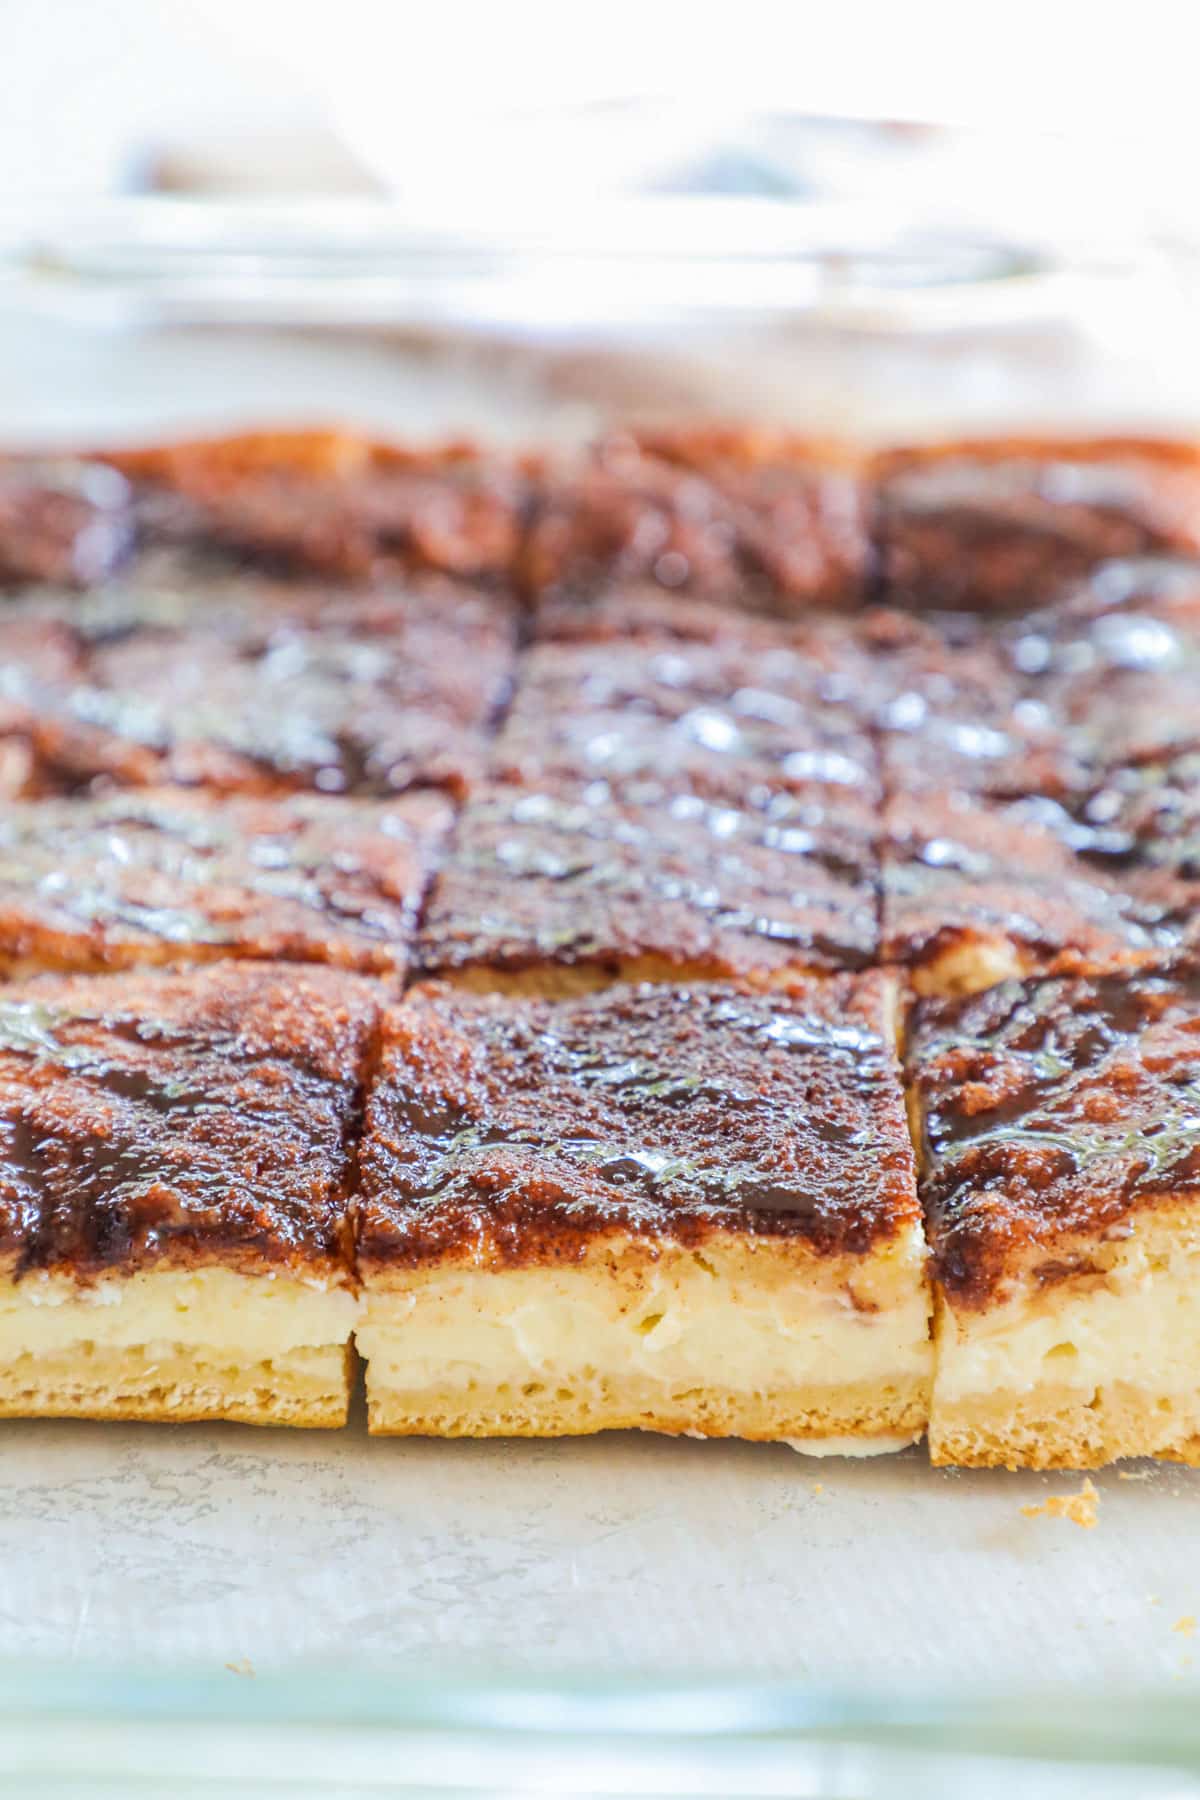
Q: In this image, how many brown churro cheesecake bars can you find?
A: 12